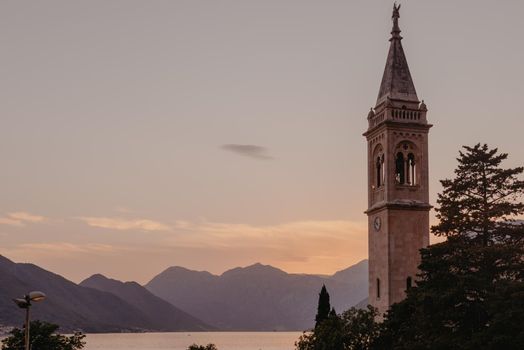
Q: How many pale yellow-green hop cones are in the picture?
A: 0